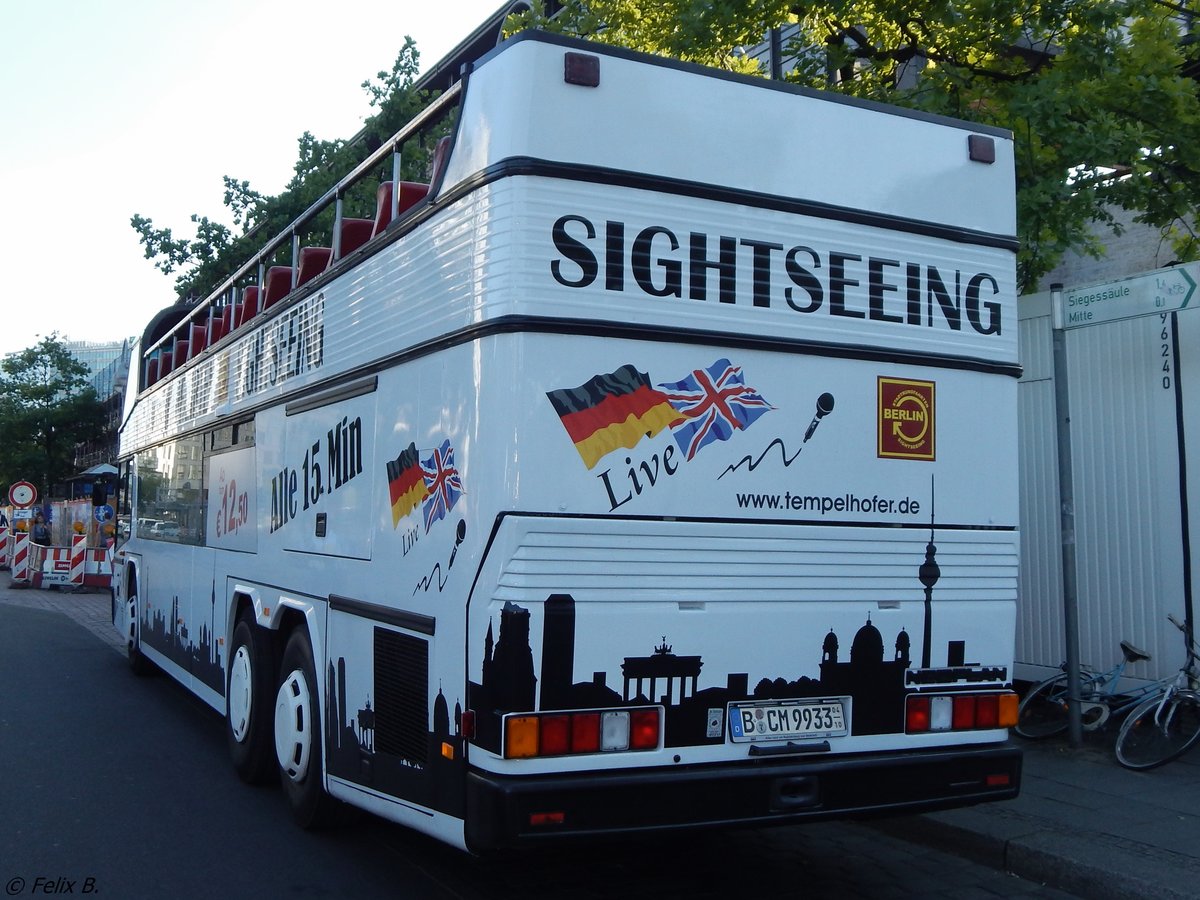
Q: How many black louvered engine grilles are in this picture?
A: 1